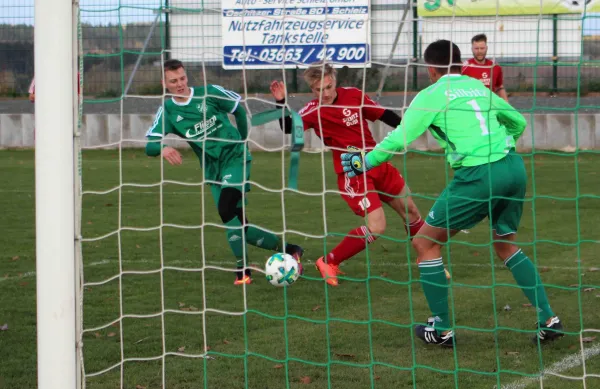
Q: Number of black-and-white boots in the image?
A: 2